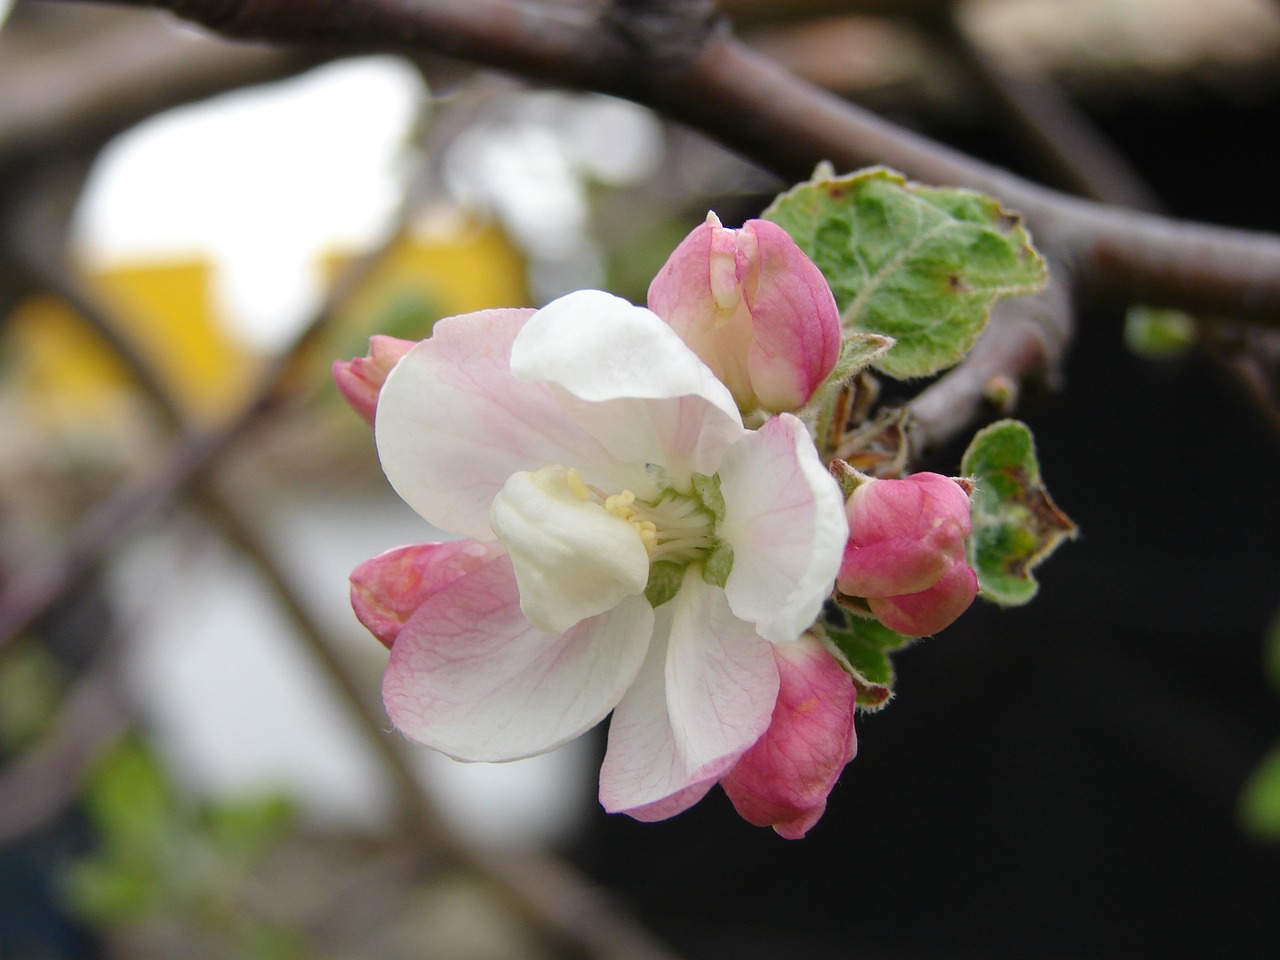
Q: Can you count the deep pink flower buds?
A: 5